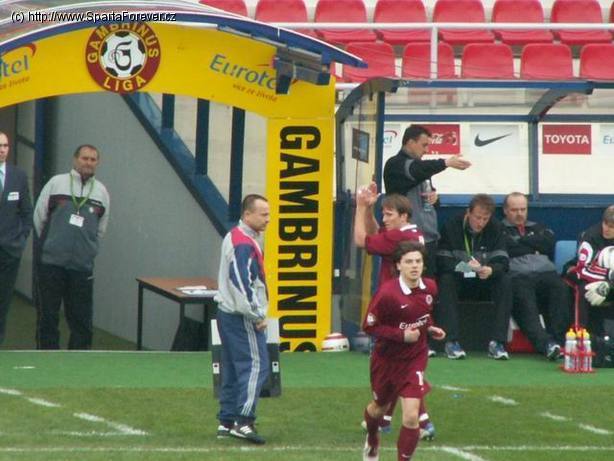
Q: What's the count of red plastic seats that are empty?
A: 12